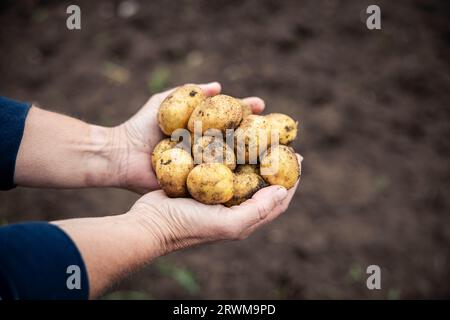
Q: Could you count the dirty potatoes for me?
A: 11